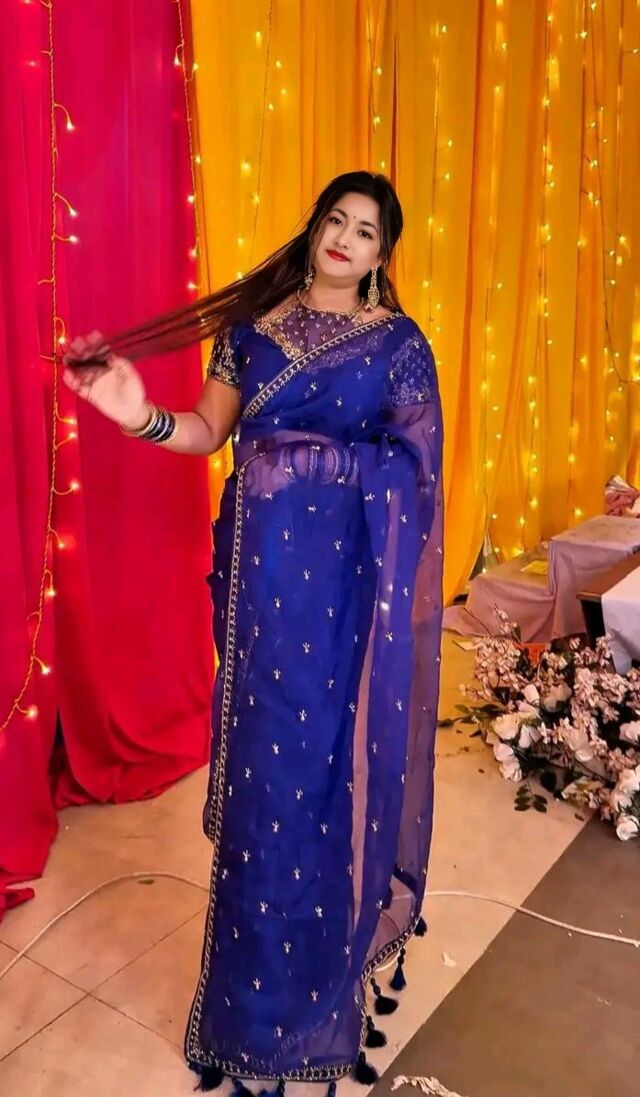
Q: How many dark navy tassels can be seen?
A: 9